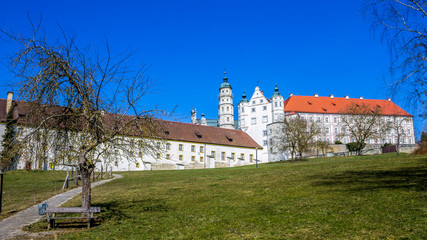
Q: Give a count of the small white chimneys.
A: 6